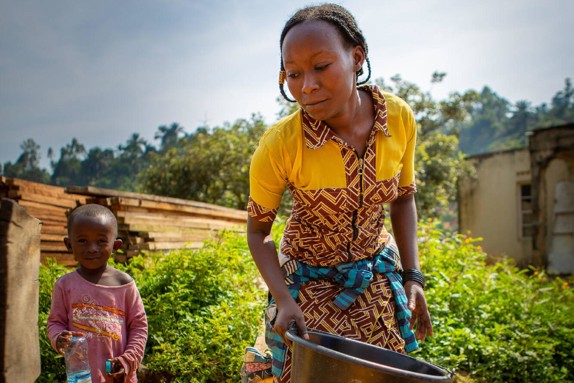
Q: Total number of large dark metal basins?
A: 1